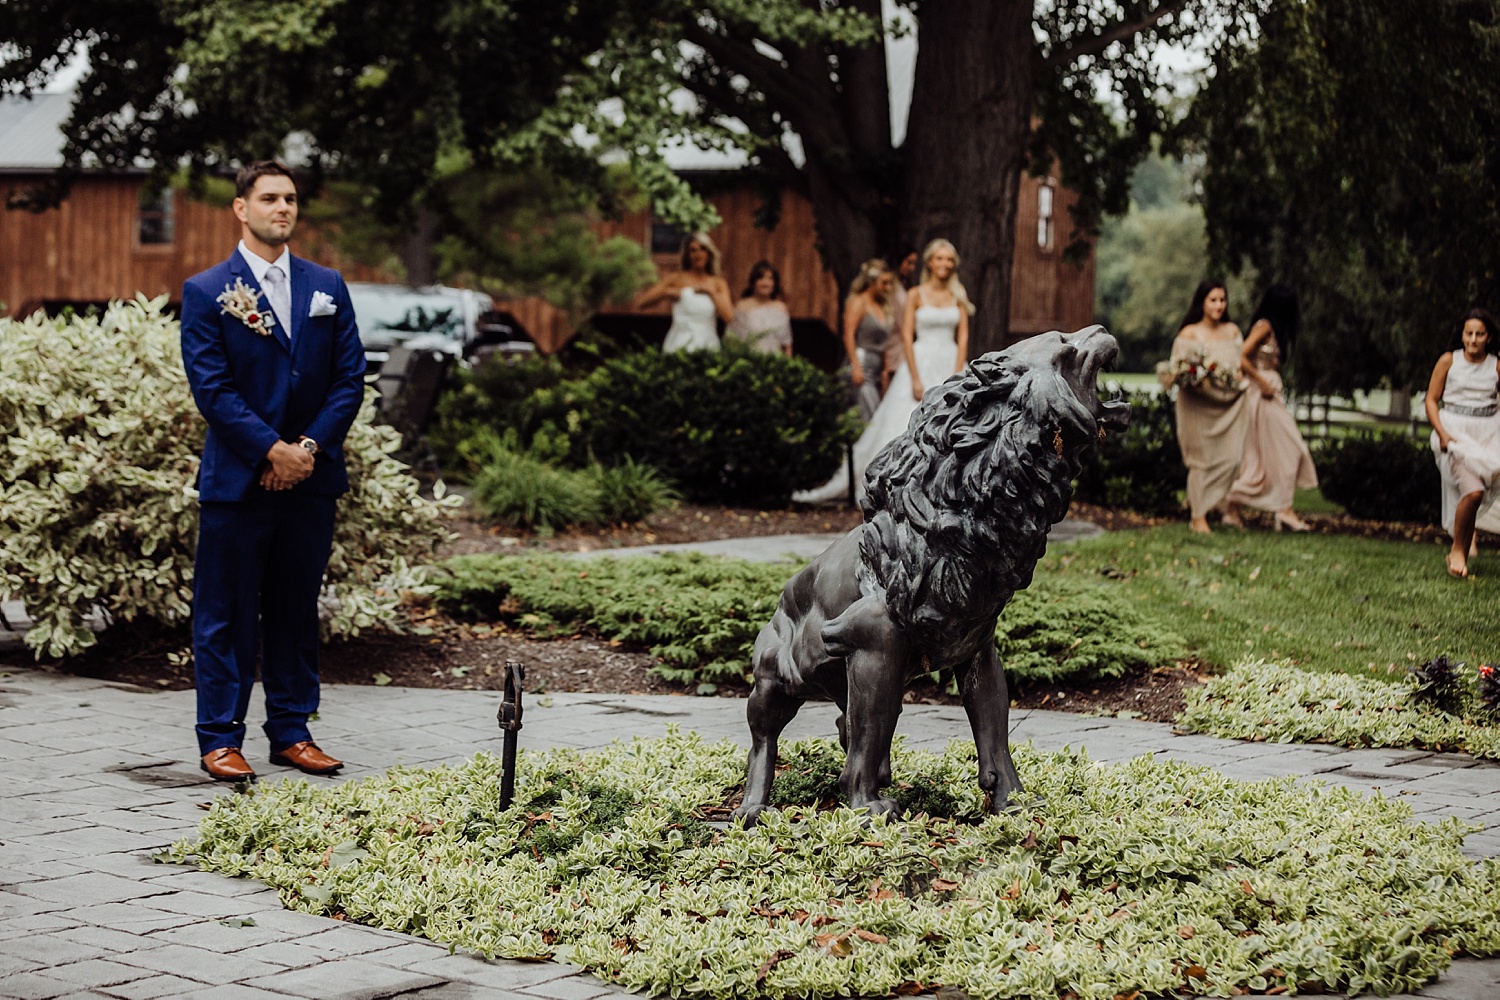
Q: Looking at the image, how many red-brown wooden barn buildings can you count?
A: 1